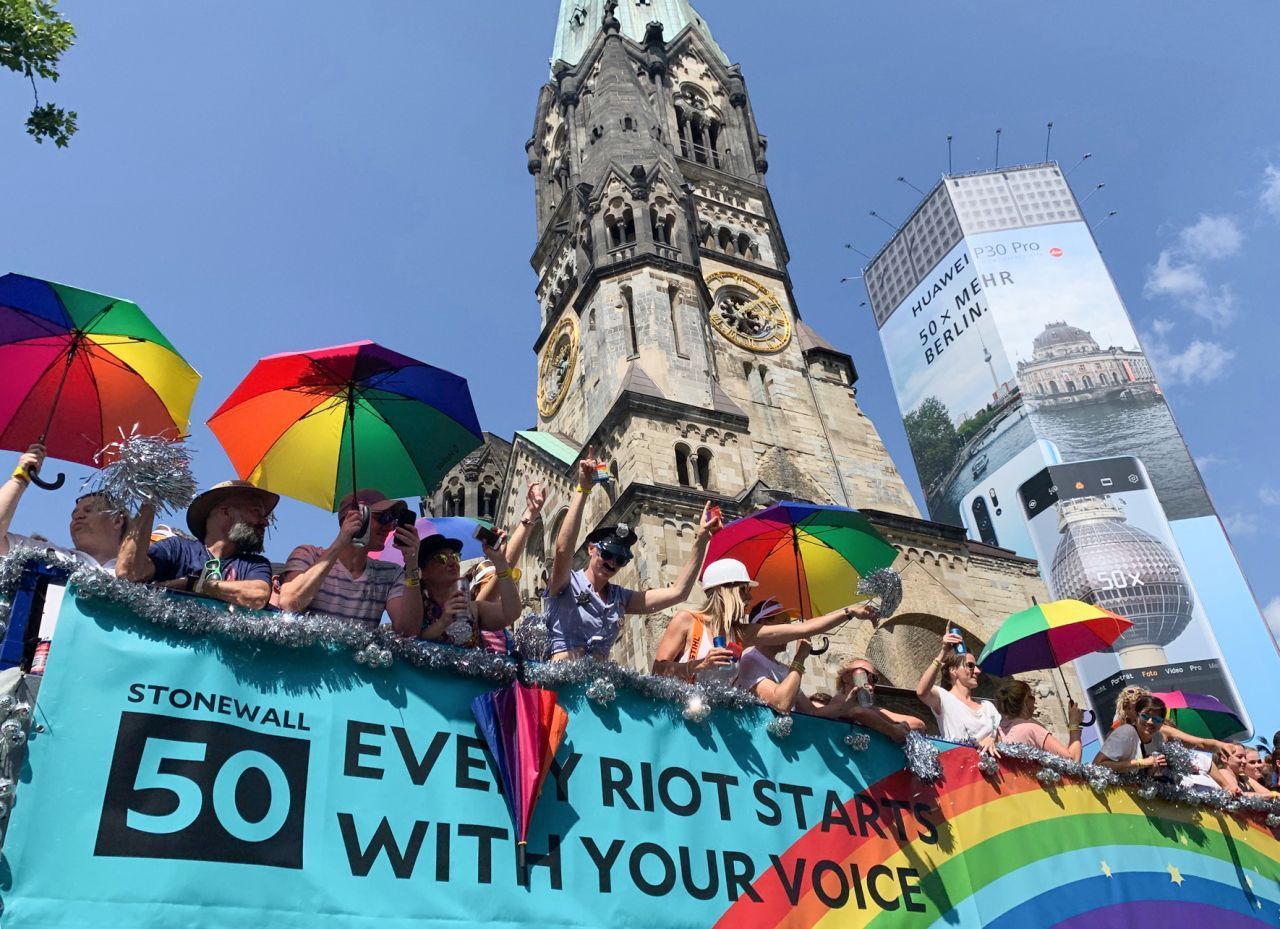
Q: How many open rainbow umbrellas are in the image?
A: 6